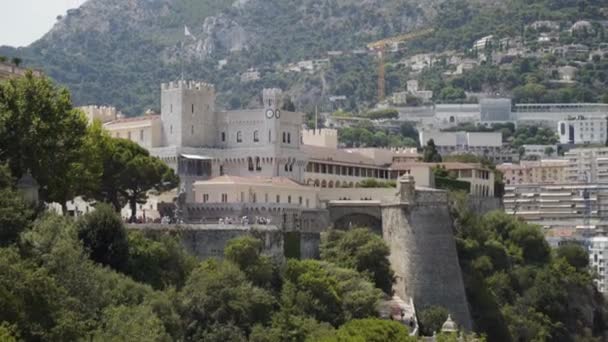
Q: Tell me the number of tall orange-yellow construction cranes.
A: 1